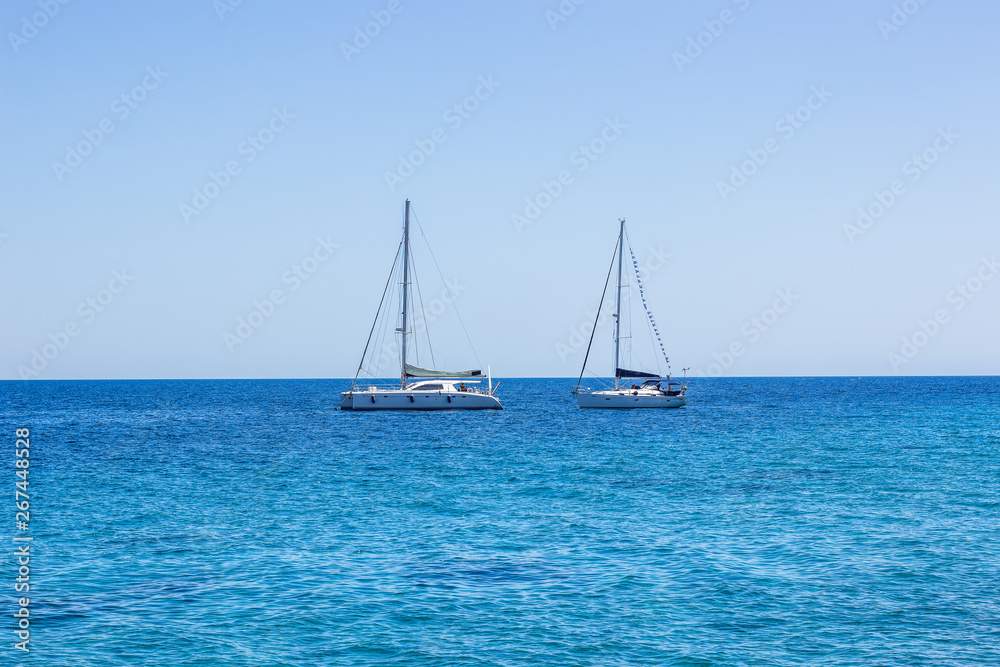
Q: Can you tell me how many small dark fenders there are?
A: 3